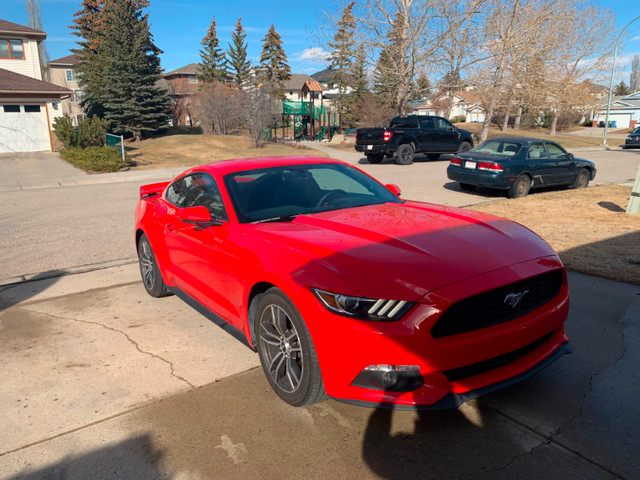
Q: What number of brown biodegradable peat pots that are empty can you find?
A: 0